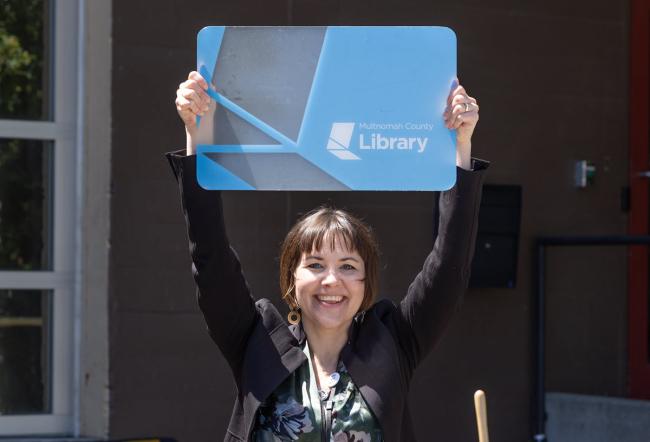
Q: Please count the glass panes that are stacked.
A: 3